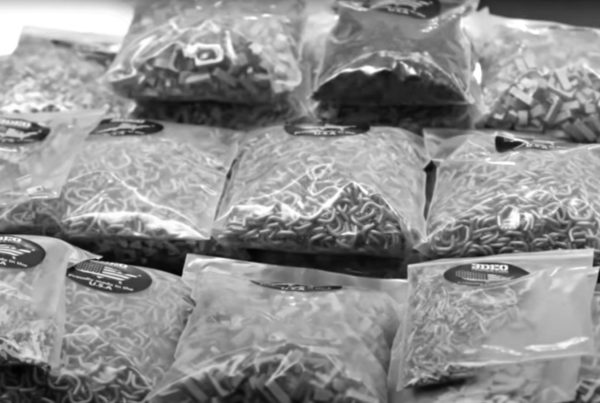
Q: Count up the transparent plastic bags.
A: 12